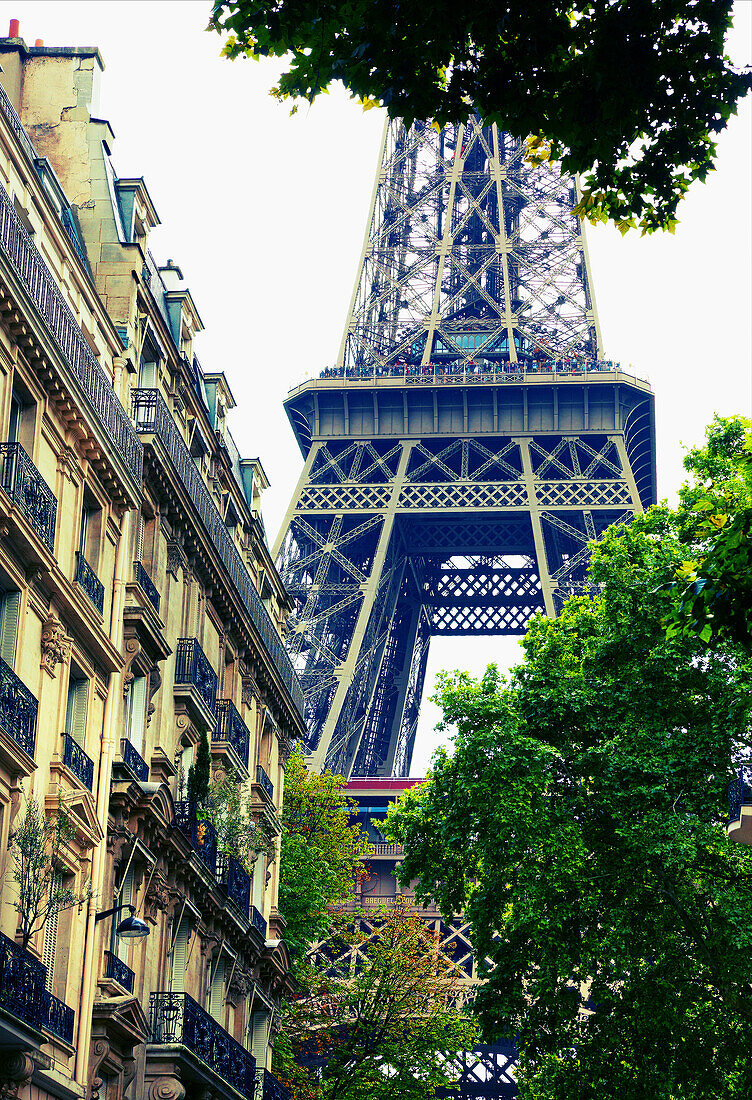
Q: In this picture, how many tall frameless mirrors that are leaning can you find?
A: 0